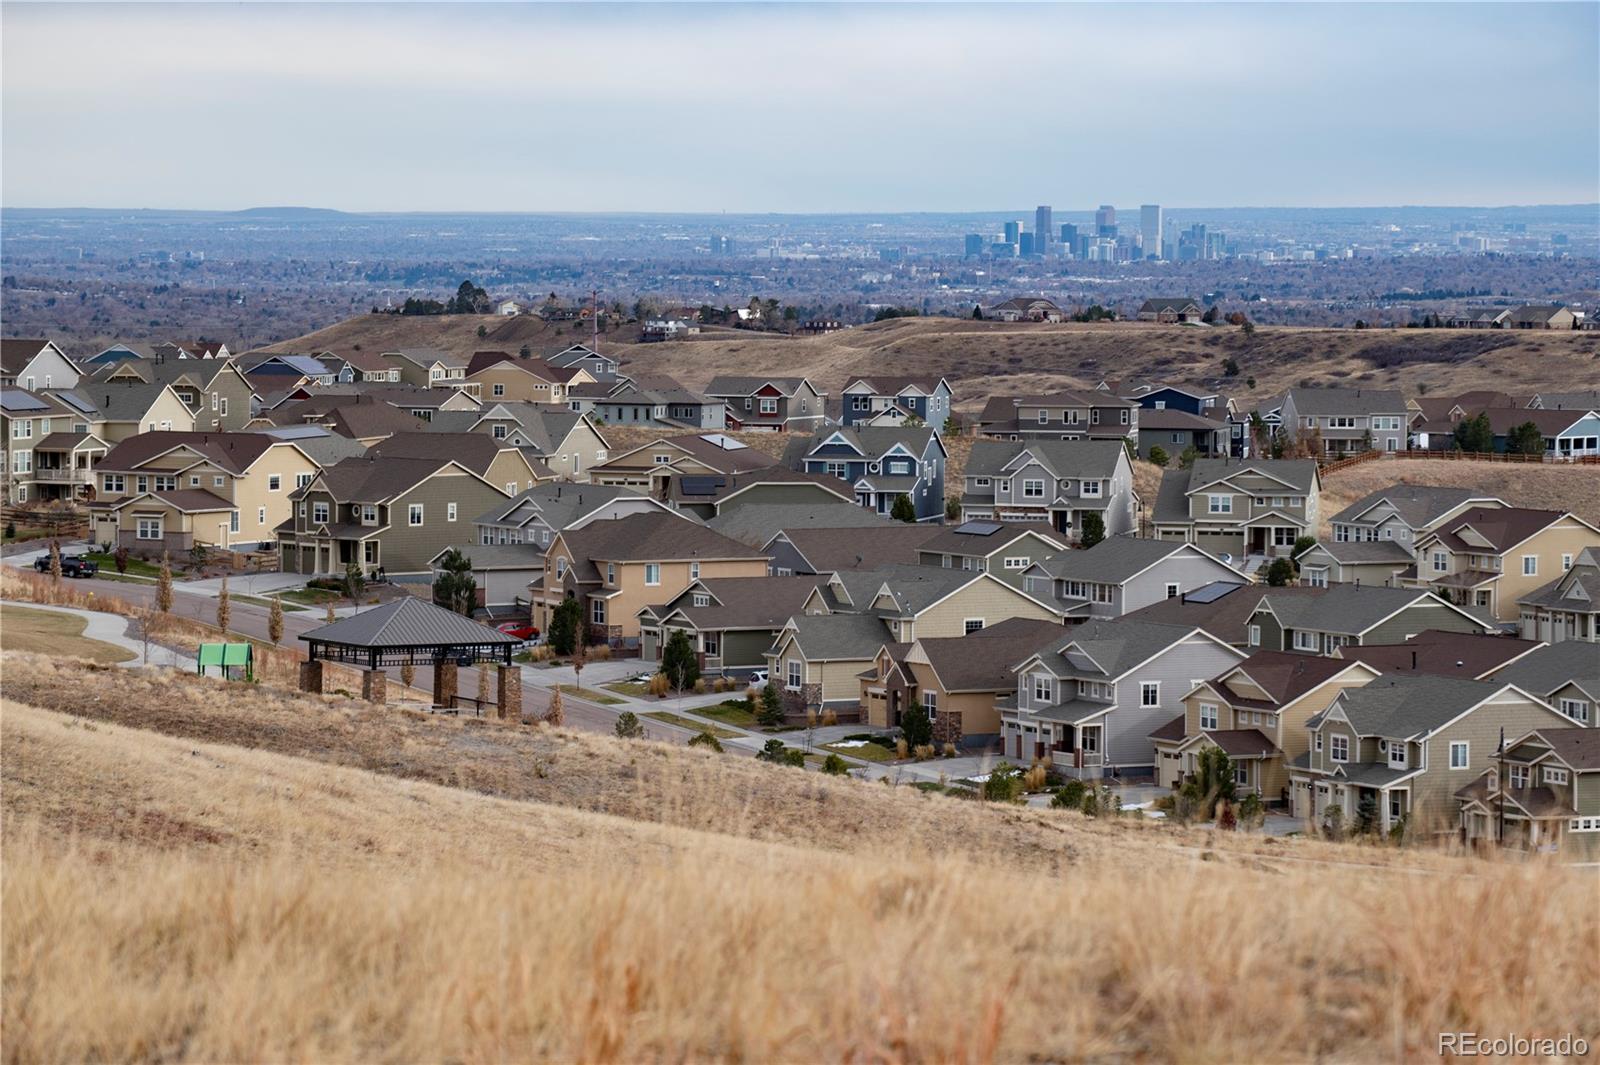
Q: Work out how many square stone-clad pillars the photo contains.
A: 4